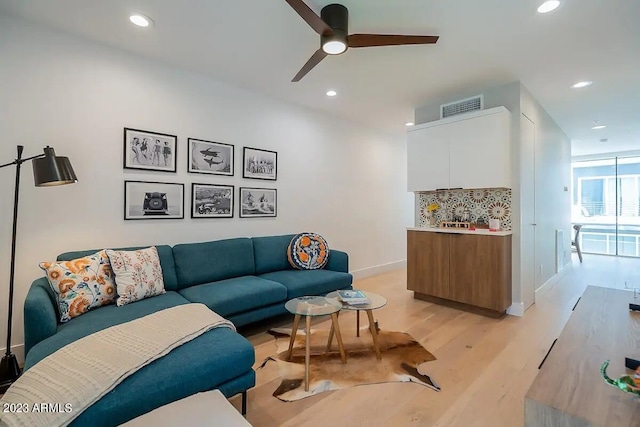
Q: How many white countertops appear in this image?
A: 1